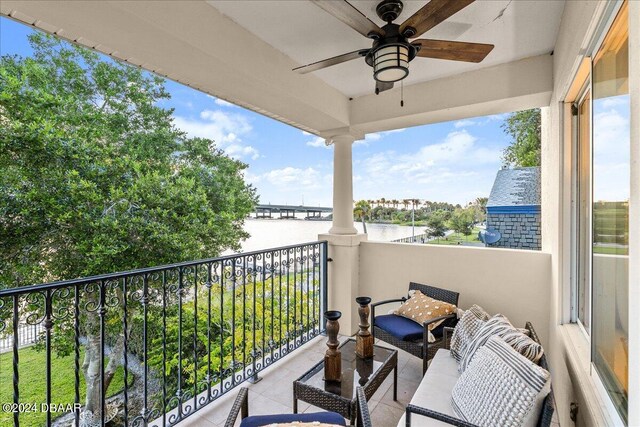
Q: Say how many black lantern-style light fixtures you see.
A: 1